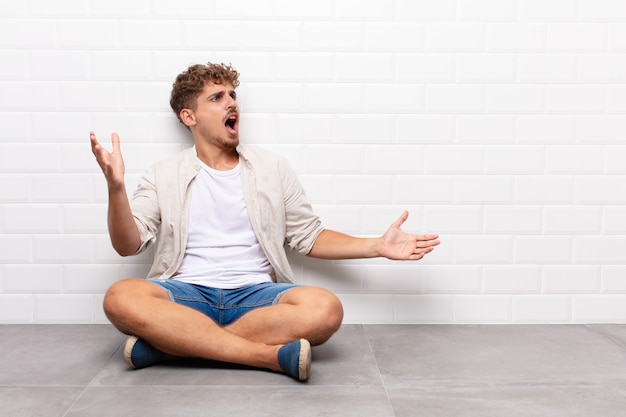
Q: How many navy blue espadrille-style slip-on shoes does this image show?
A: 2